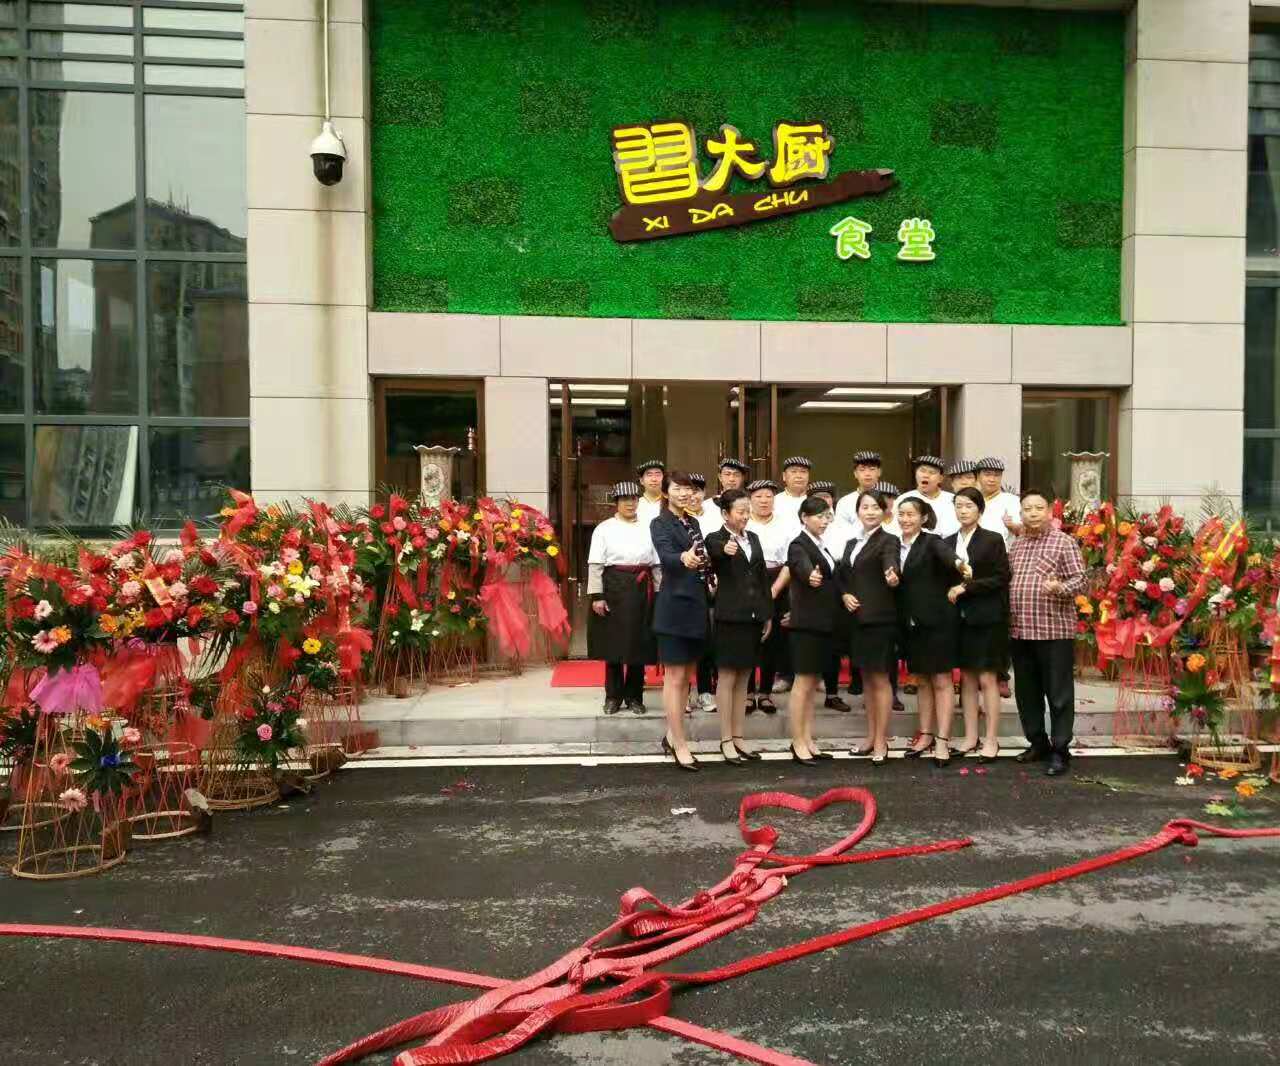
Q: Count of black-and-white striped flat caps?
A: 12